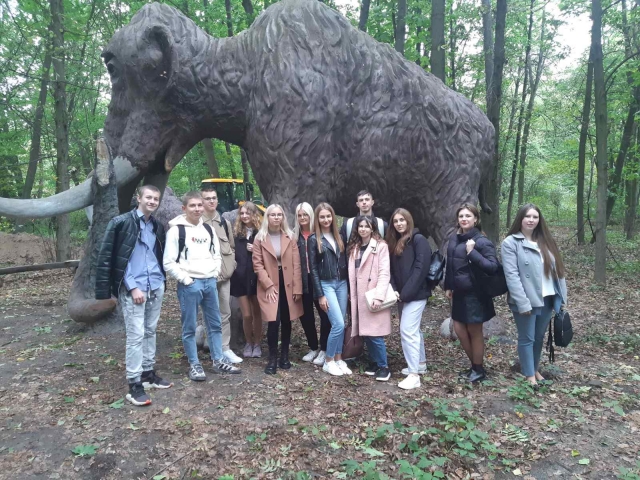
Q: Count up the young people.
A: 12